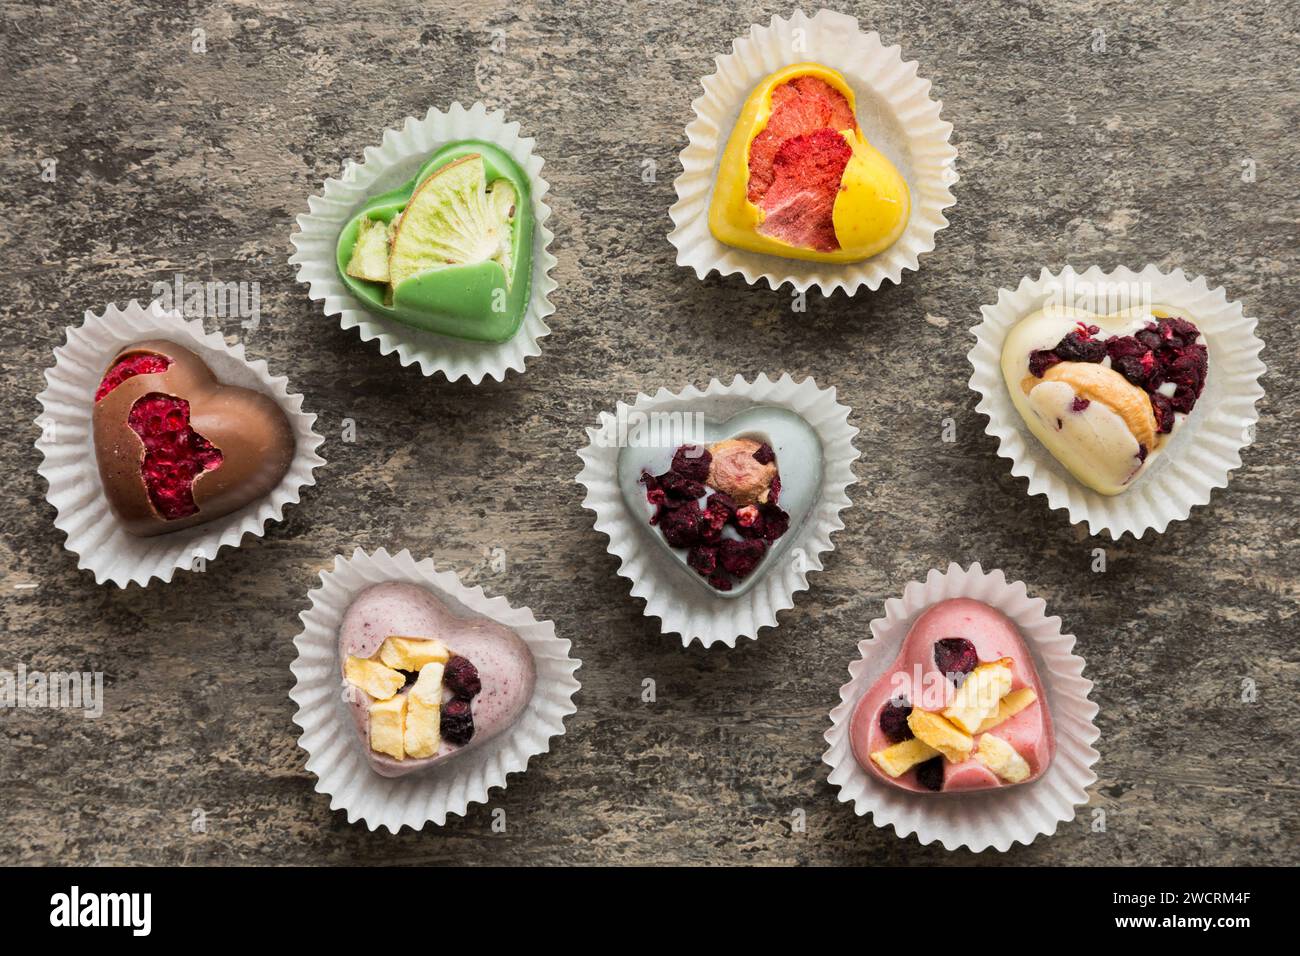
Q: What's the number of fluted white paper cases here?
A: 7